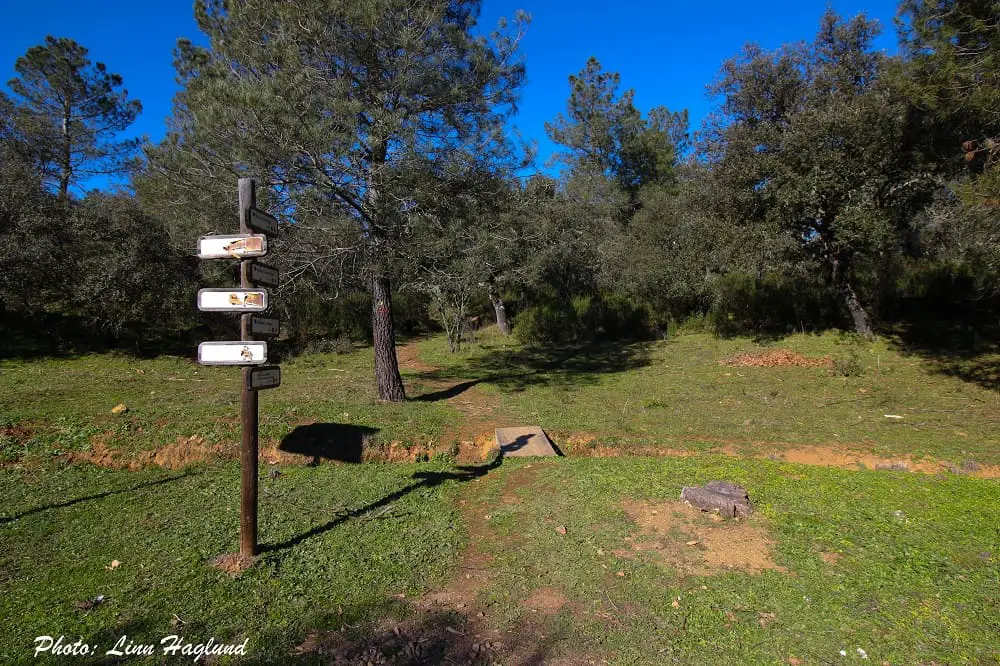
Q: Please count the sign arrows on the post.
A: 7